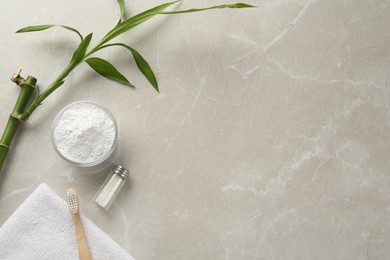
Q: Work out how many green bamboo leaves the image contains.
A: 7